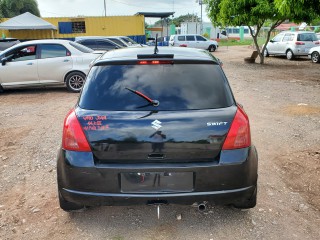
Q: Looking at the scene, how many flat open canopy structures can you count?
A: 1